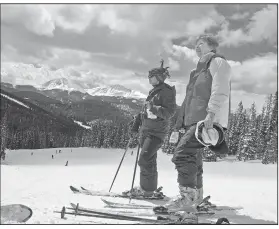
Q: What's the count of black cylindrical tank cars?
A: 0